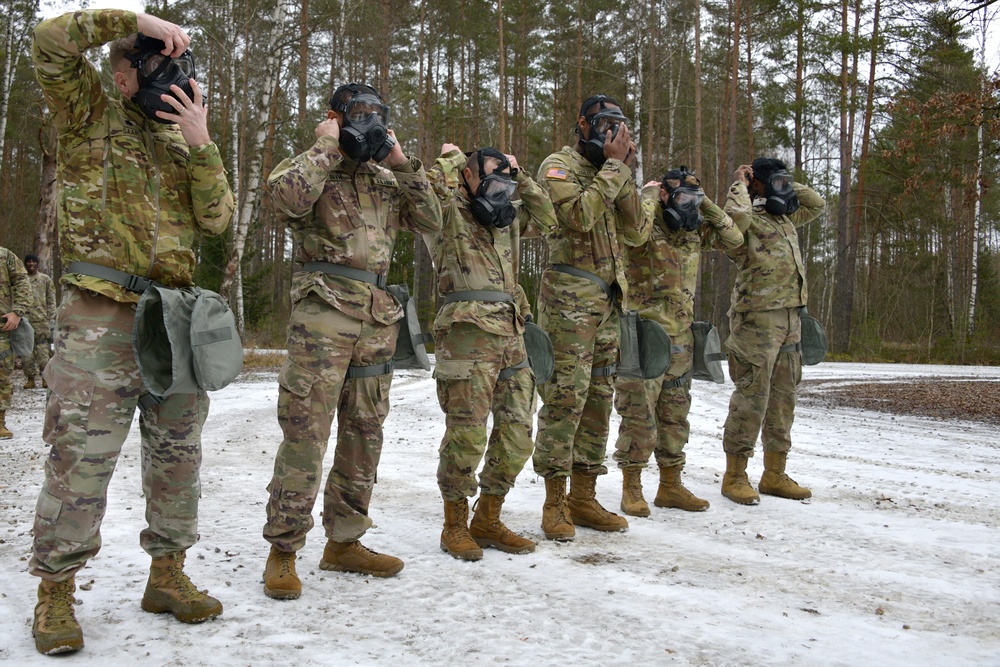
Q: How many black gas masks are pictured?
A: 6